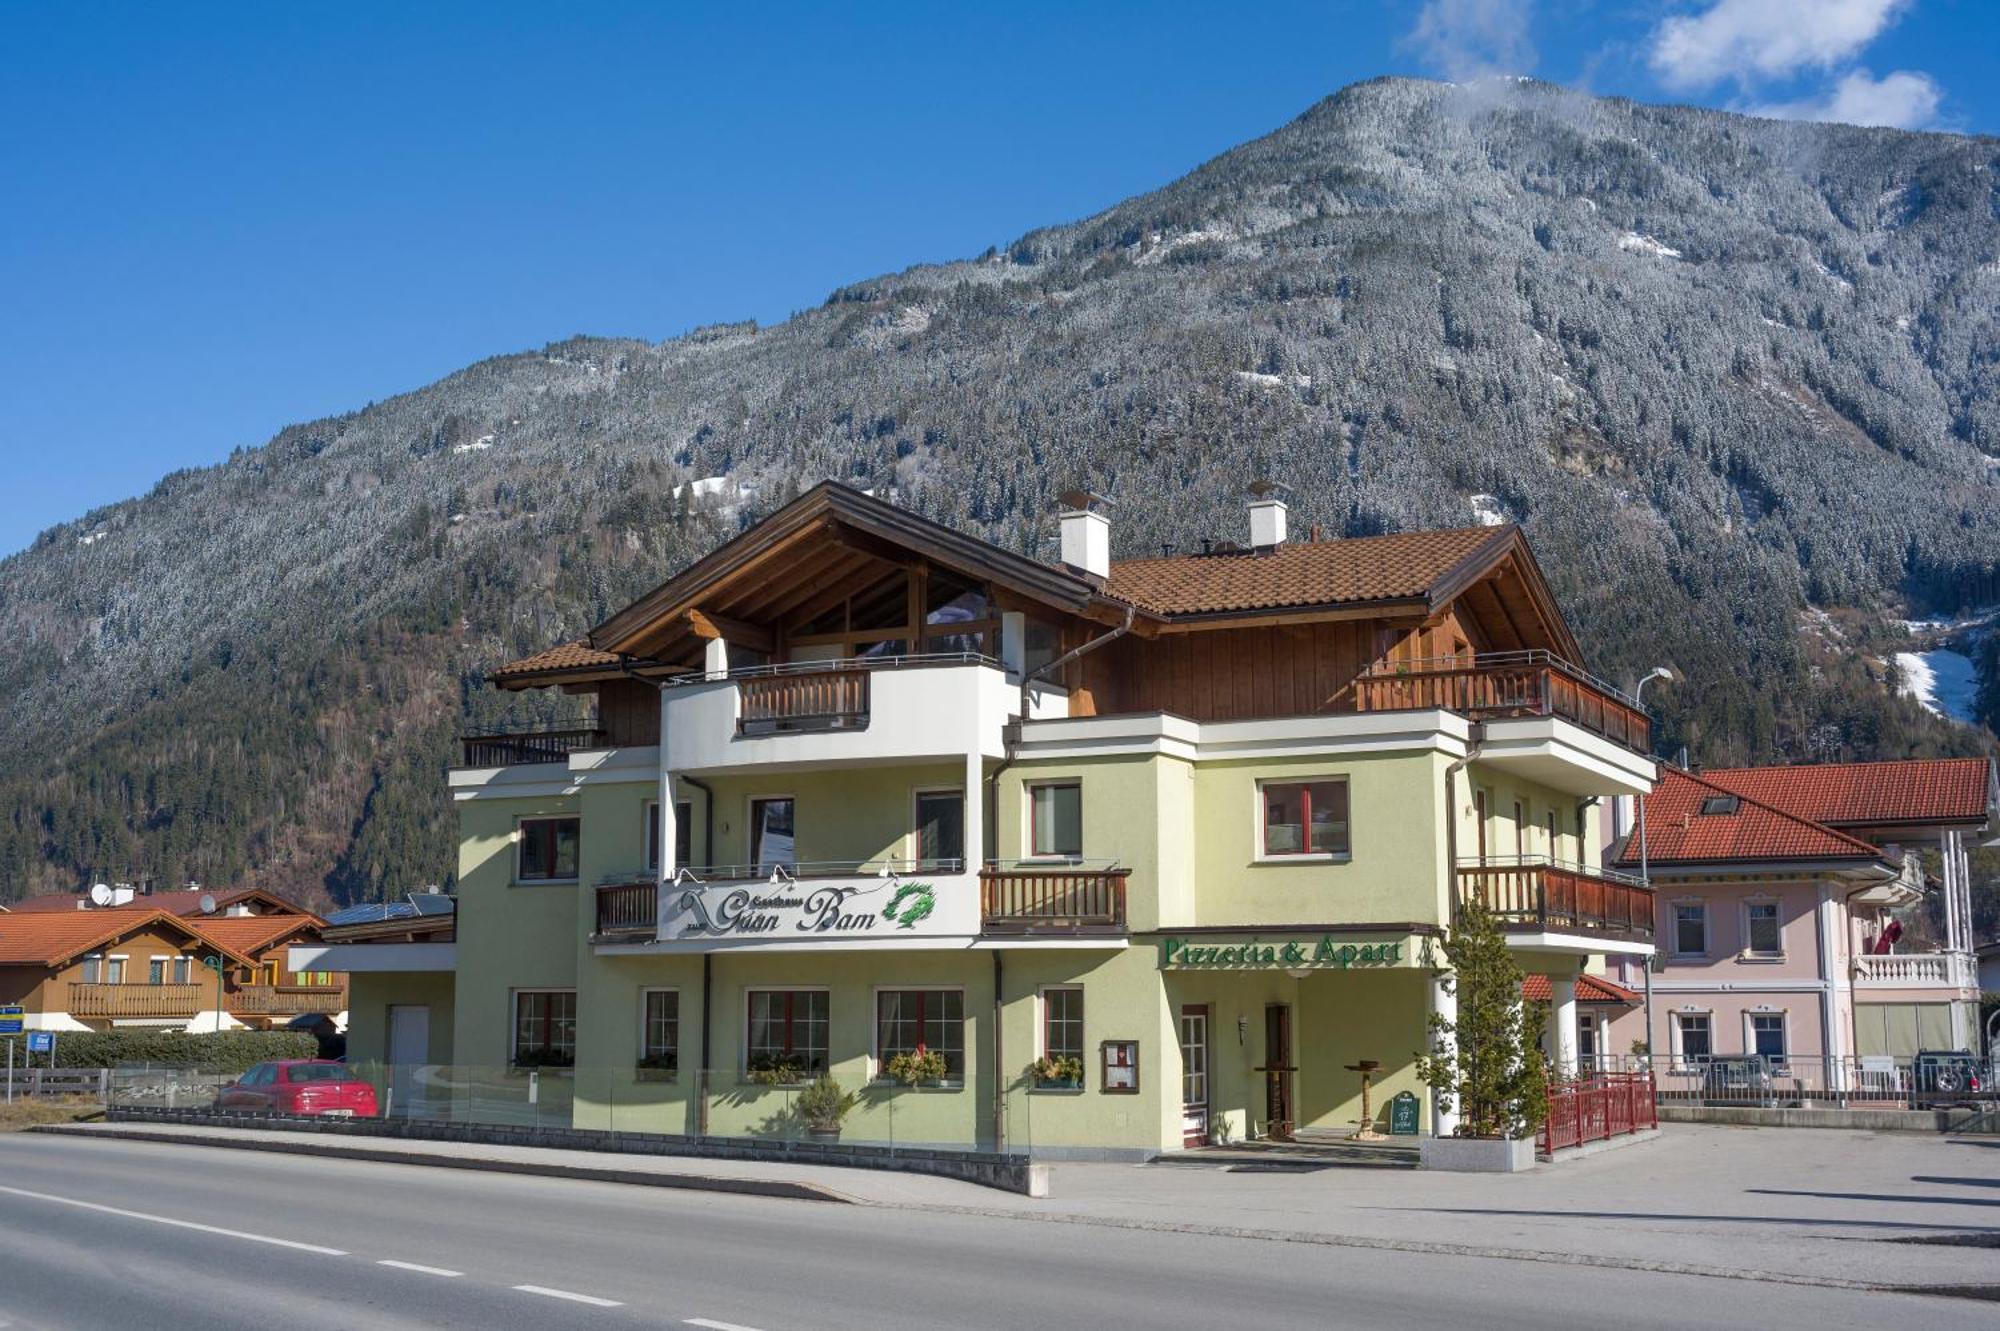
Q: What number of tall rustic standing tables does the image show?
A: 2